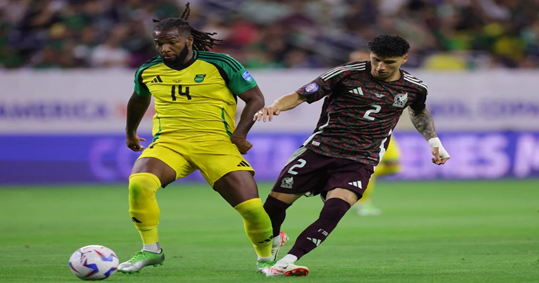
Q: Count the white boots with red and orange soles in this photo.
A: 2